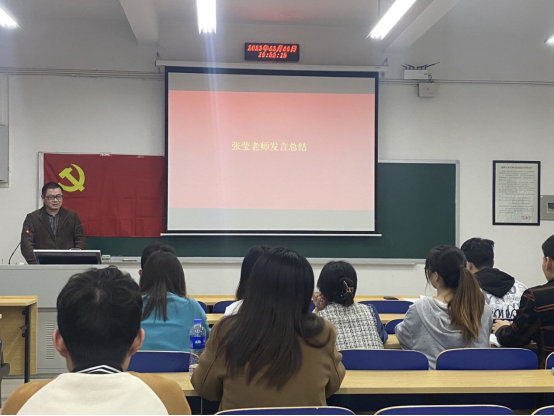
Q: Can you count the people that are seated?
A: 9